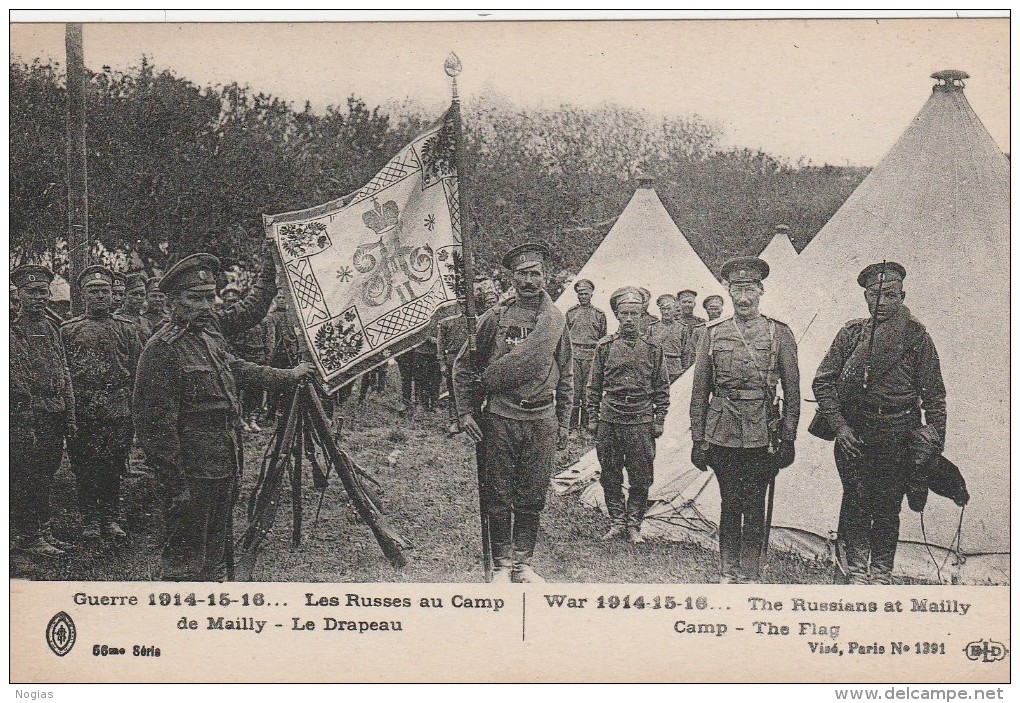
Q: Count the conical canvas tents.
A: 3